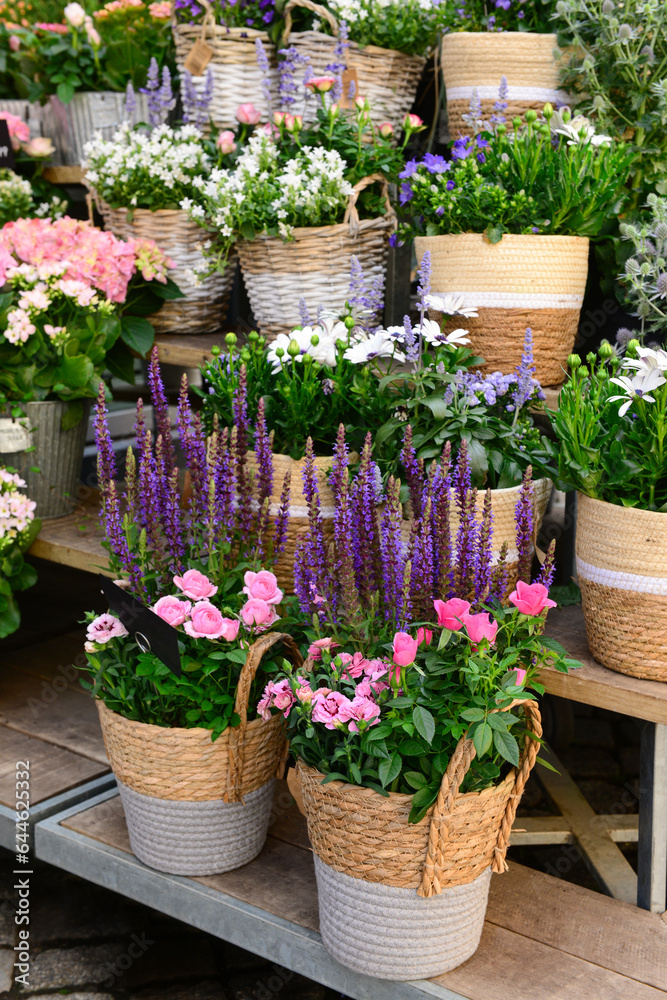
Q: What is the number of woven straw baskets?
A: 11